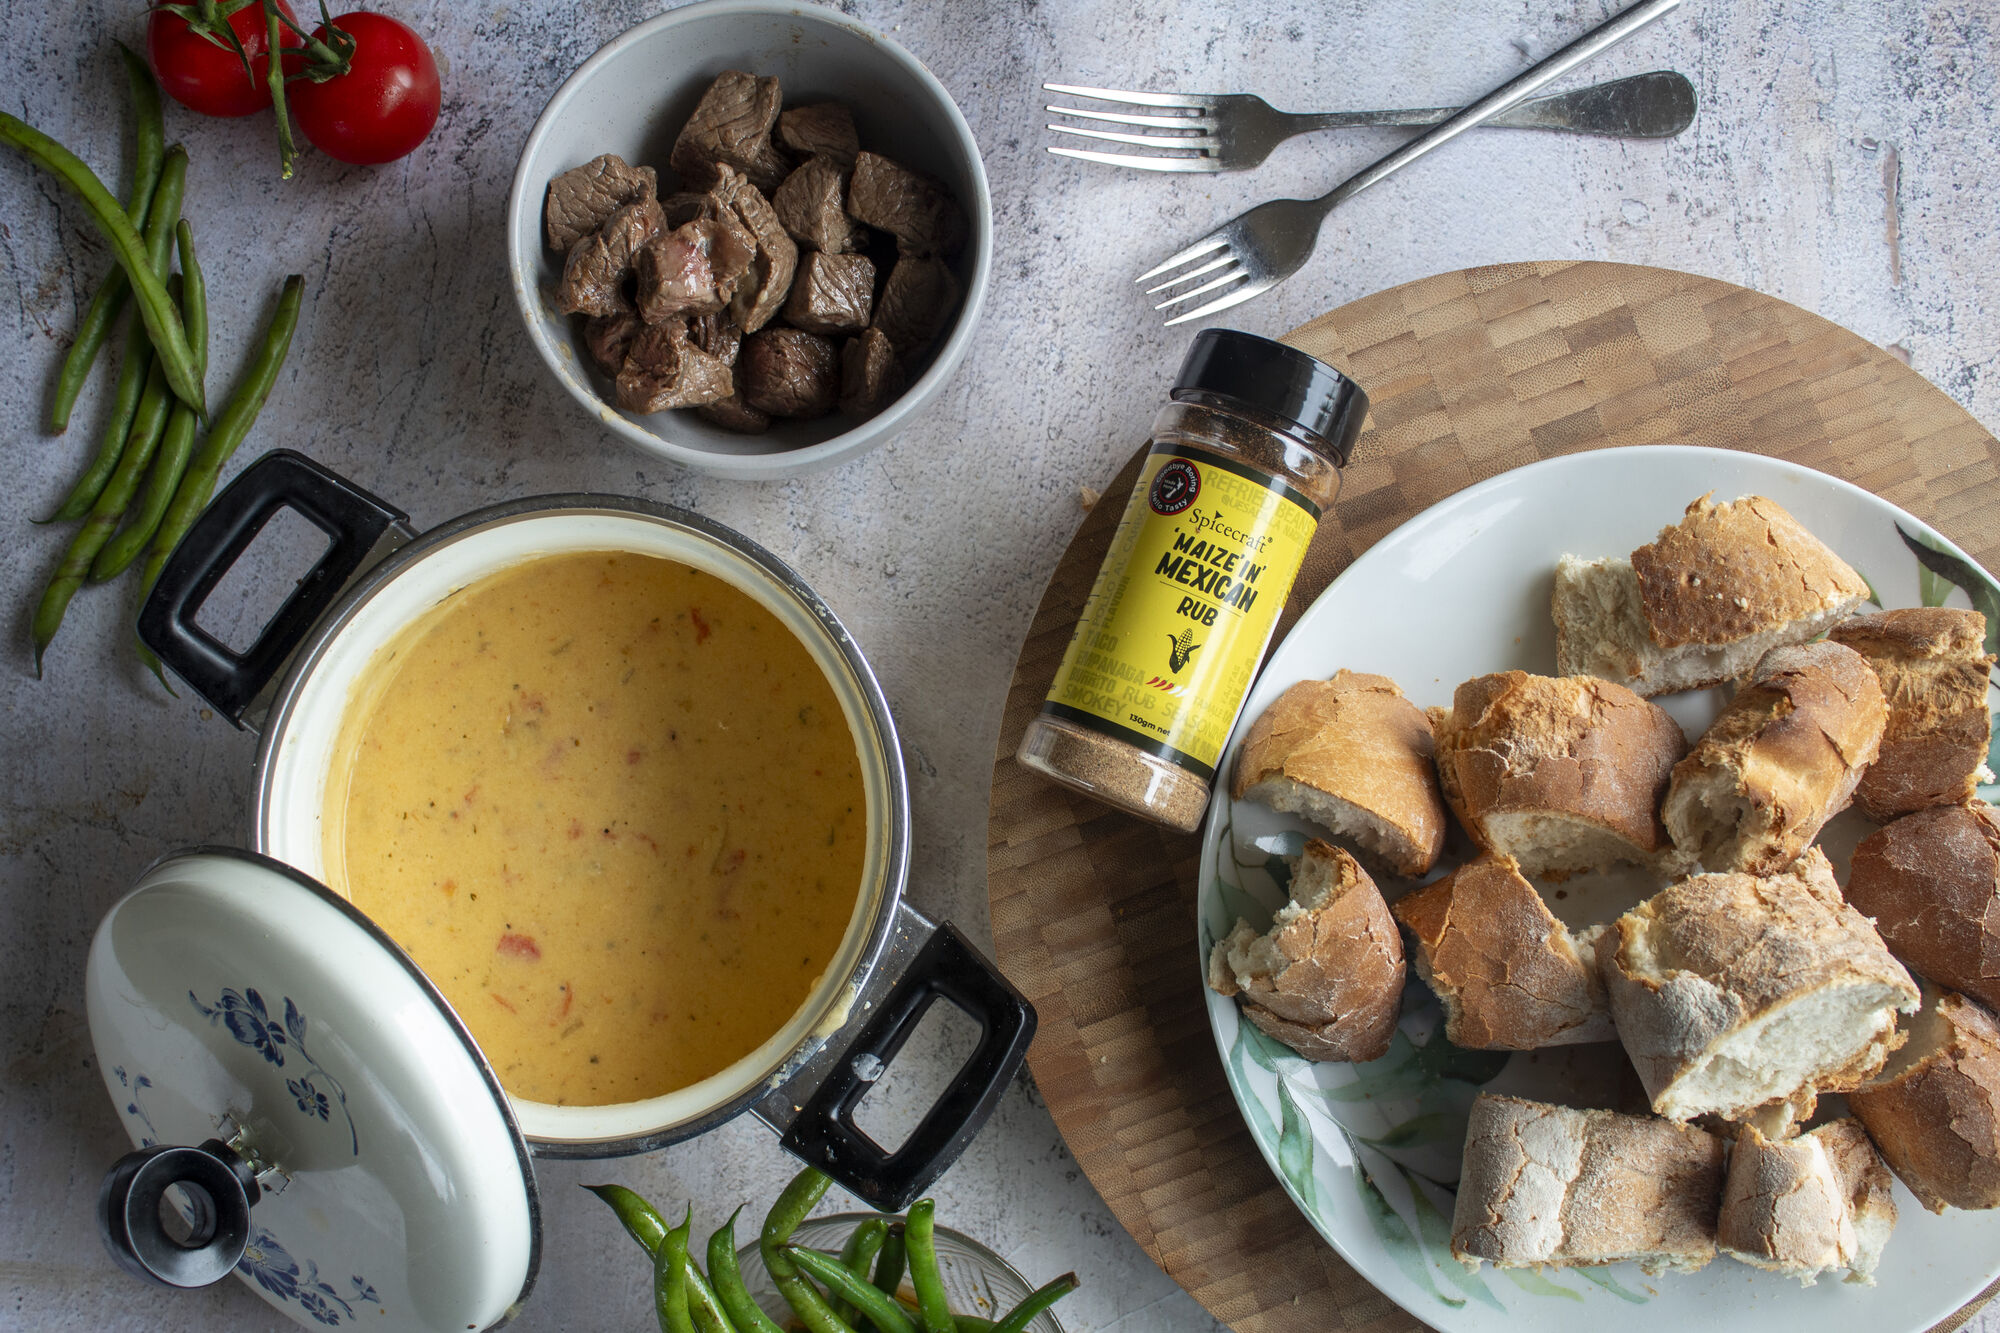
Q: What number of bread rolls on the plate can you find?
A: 12